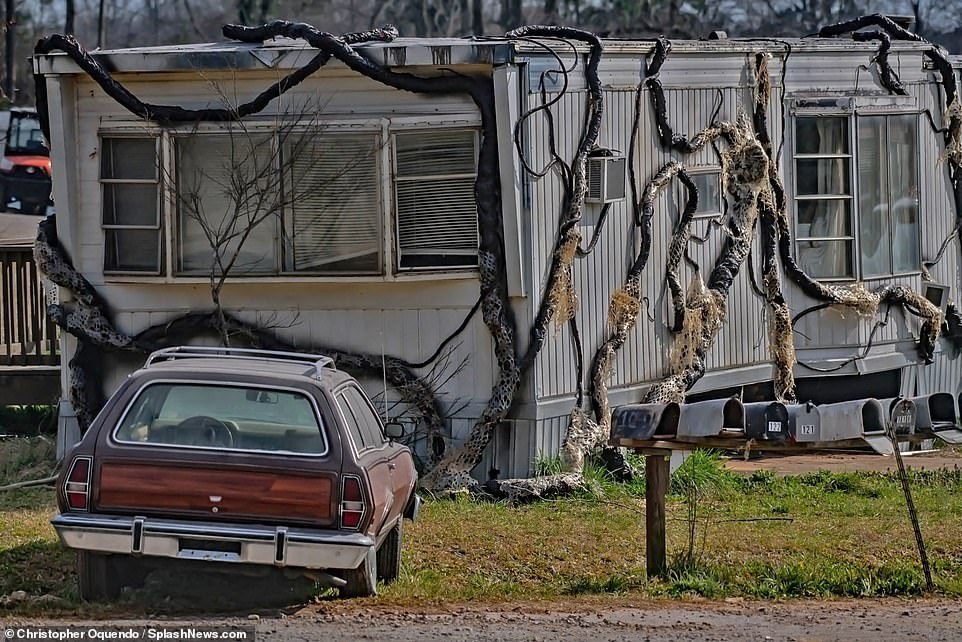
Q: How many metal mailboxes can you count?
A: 8